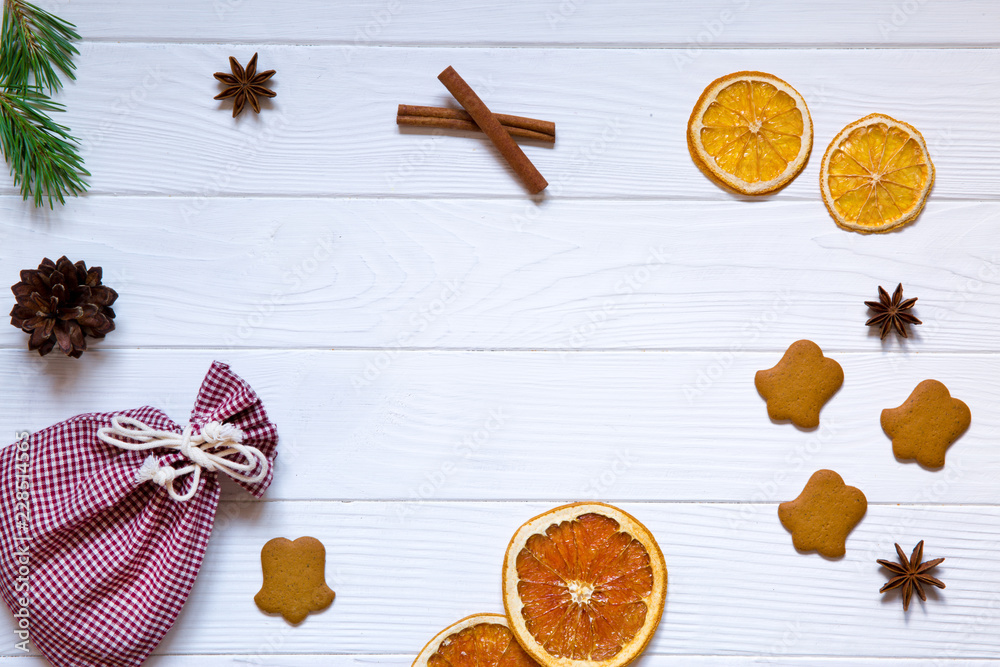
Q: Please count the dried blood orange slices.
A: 2